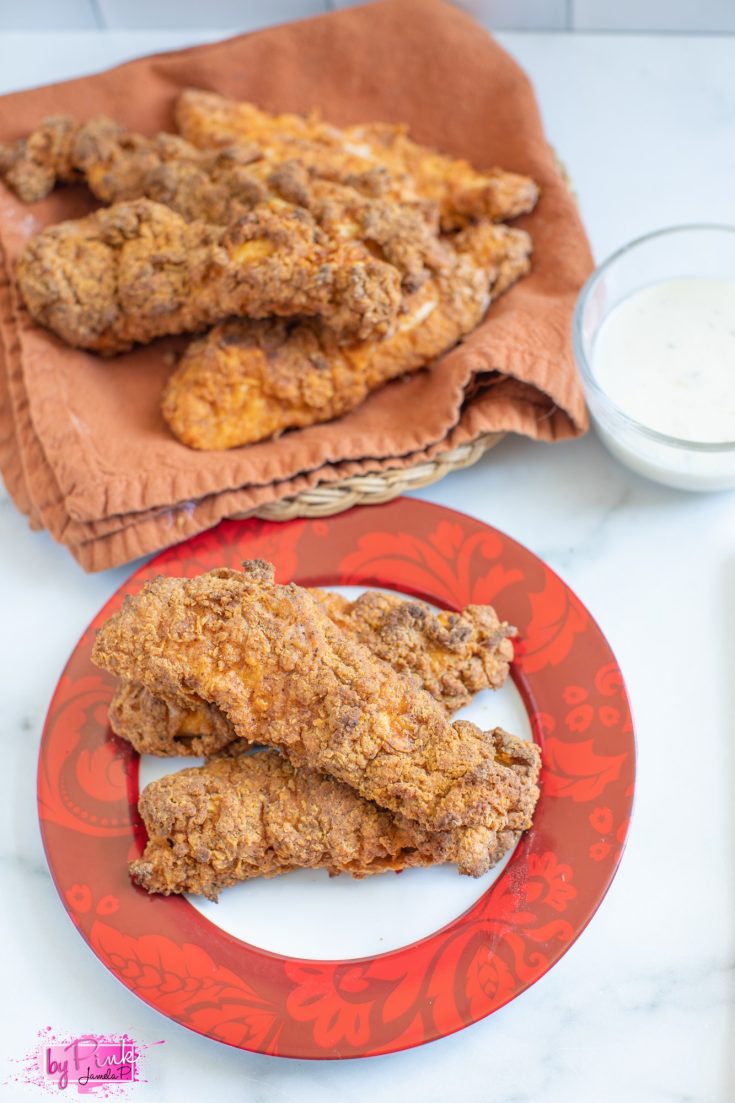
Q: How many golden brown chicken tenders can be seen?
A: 7